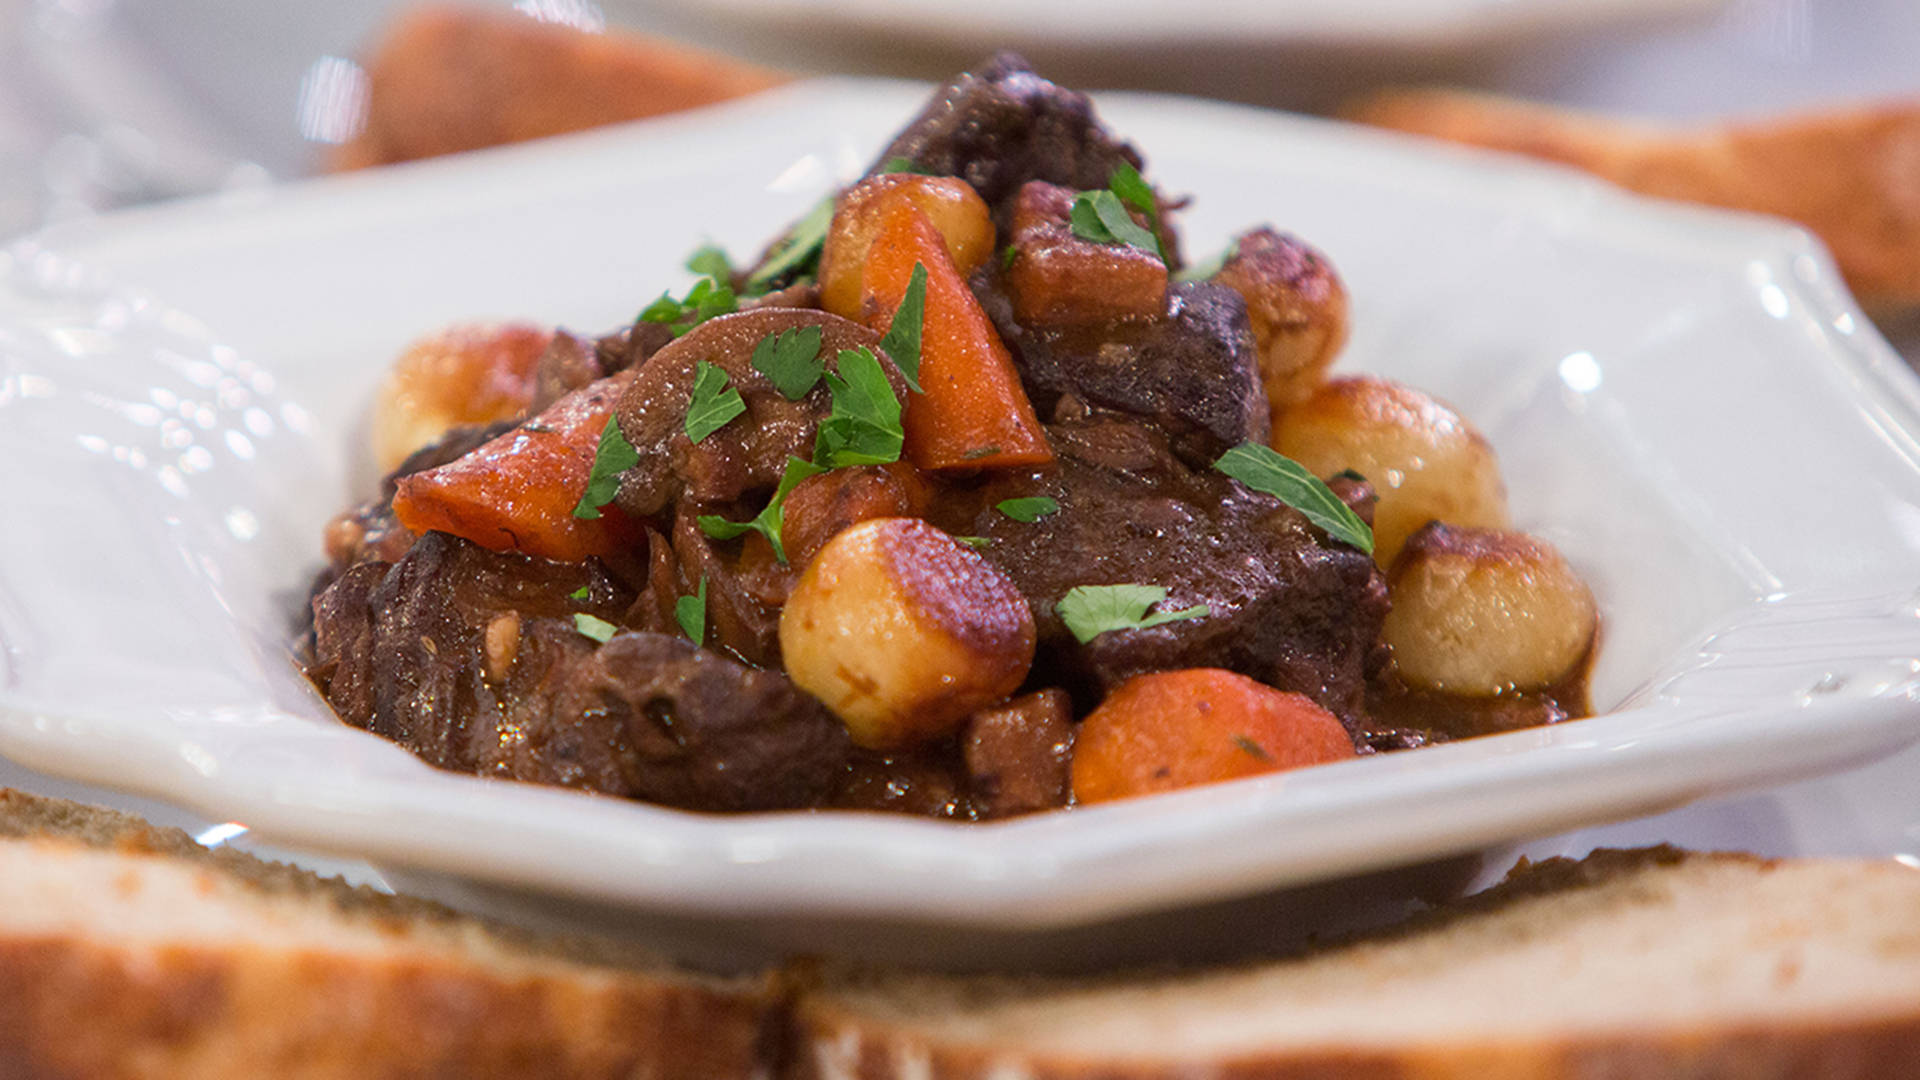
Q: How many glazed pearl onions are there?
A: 6